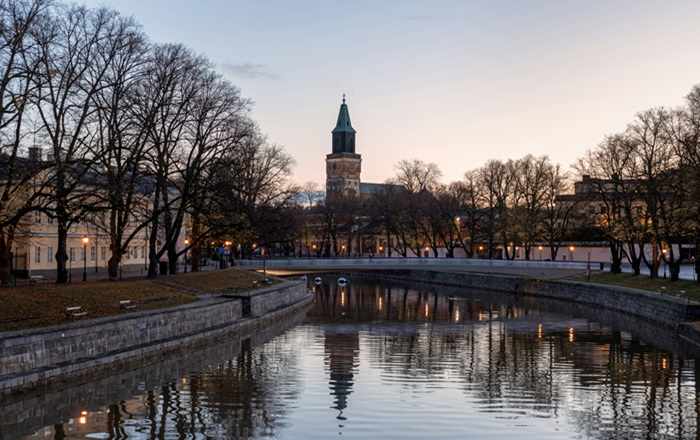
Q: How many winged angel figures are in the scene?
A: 0